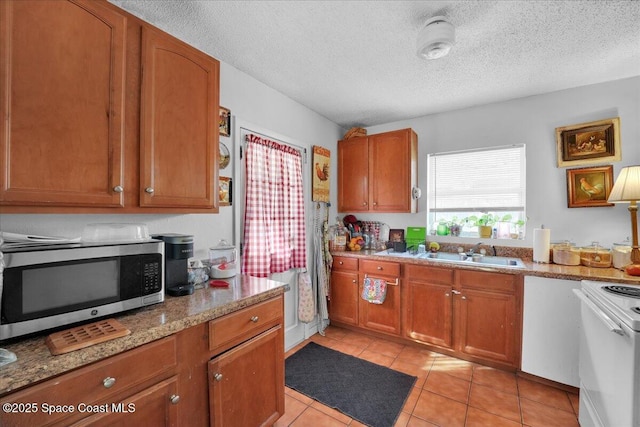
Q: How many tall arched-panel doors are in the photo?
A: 4